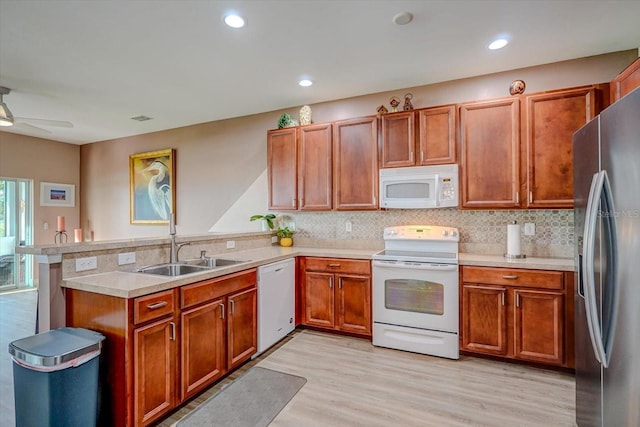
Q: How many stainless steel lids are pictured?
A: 1